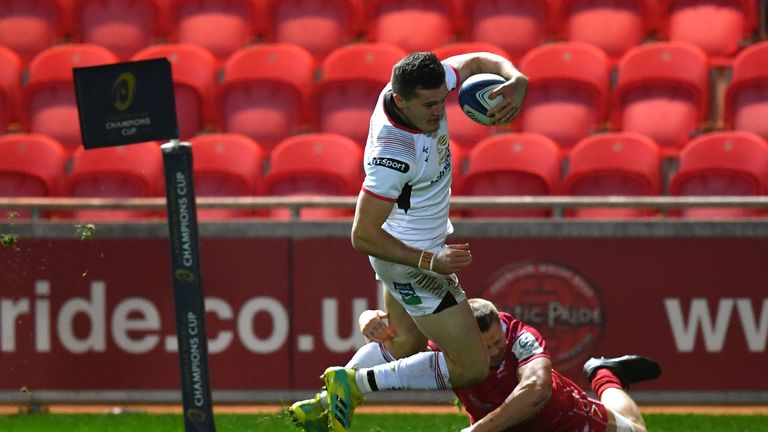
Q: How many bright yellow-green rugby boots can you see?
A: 2